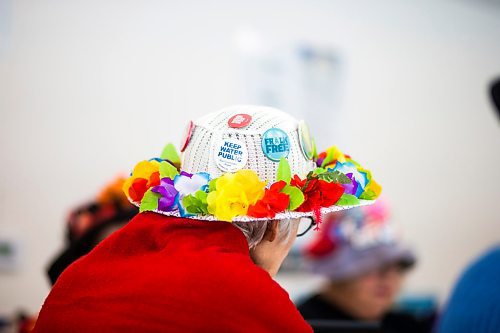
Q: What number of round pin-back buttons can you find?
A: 5